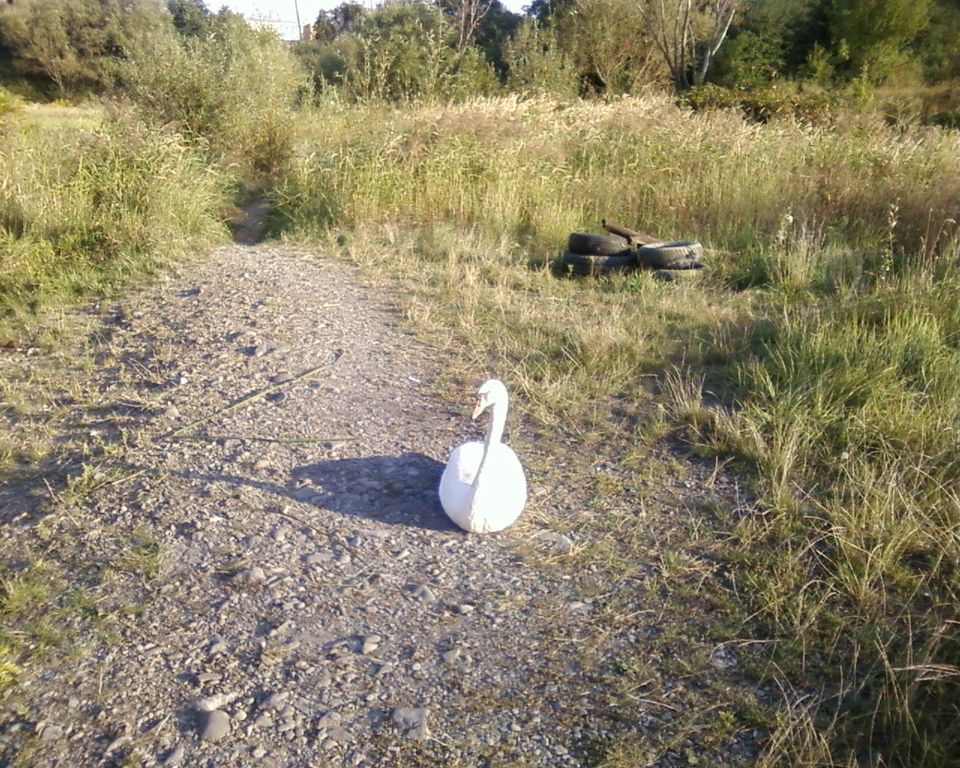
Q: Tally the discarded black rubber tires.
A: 4